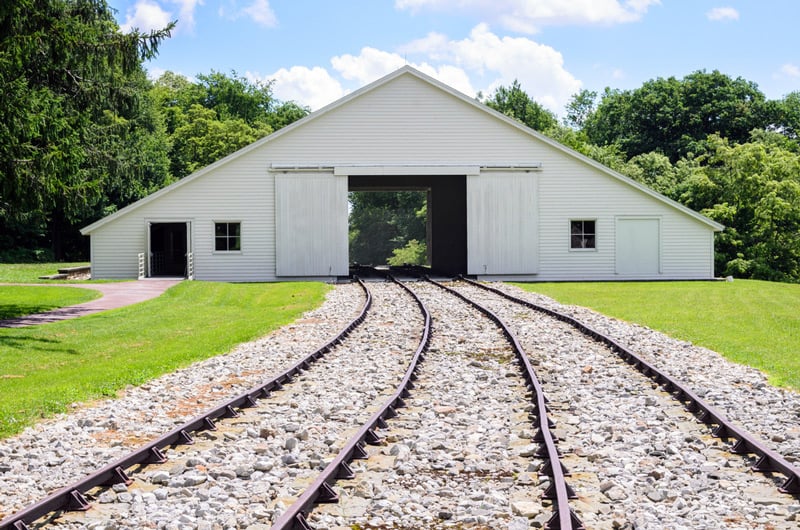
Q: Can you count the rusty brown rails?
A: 4